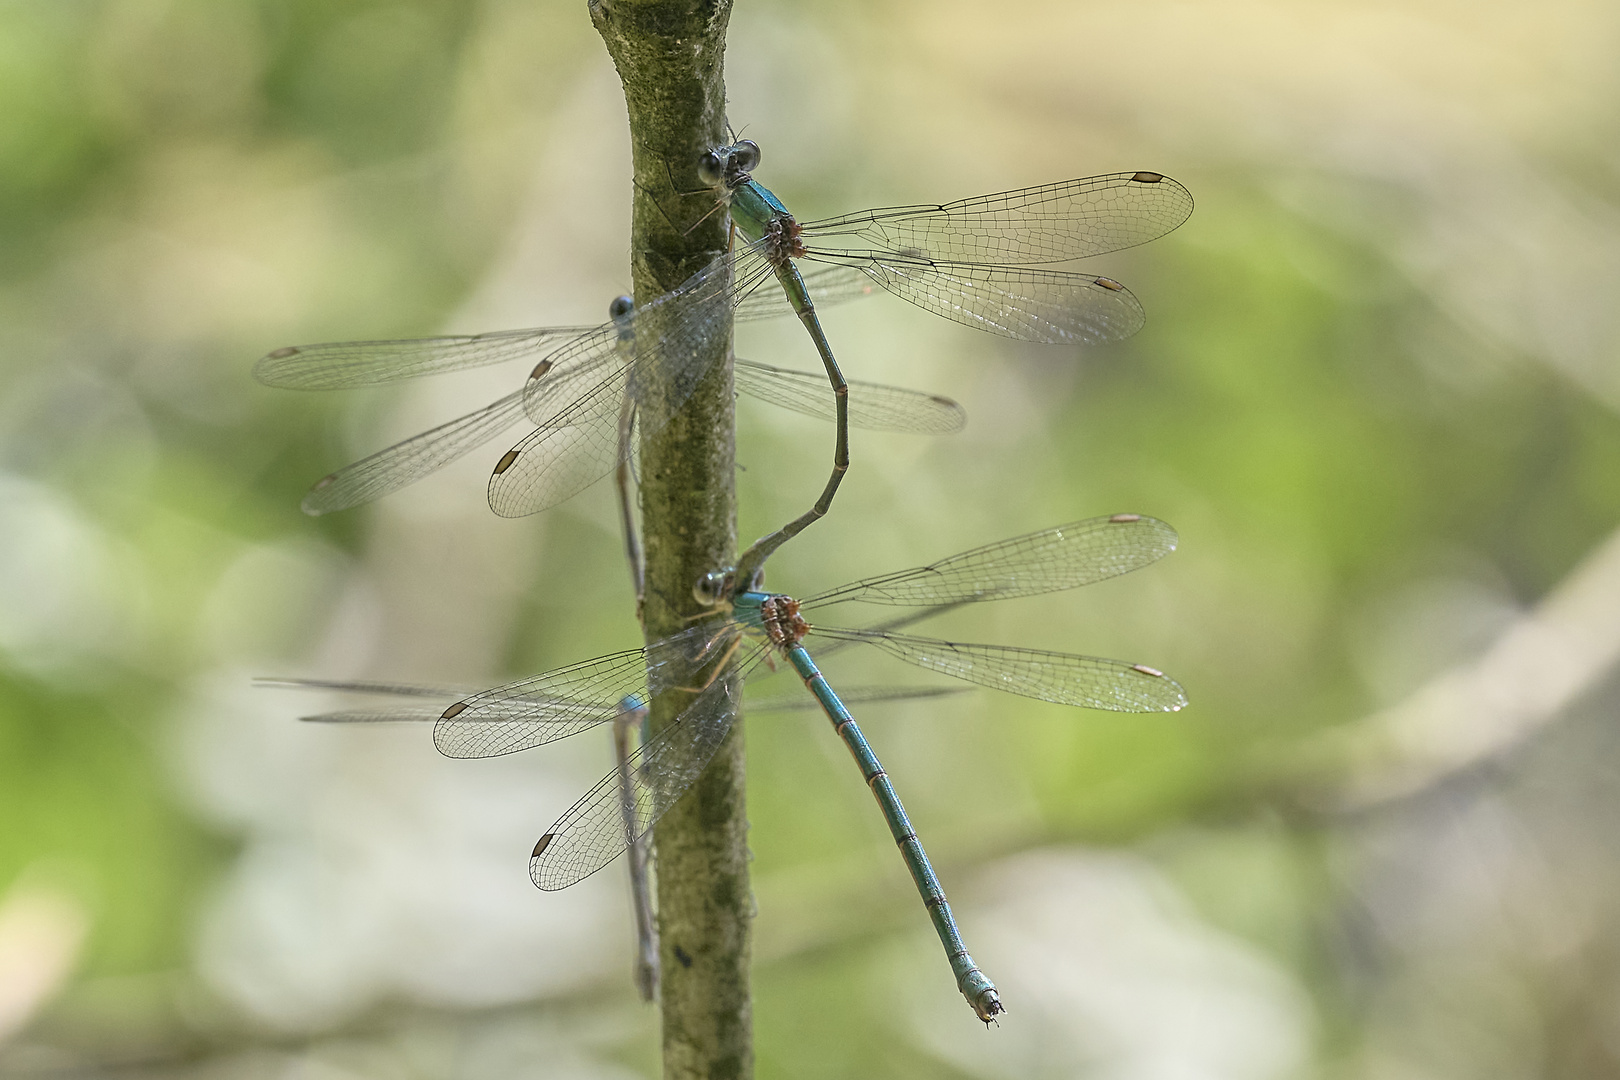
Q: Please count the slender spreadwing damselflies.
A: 4